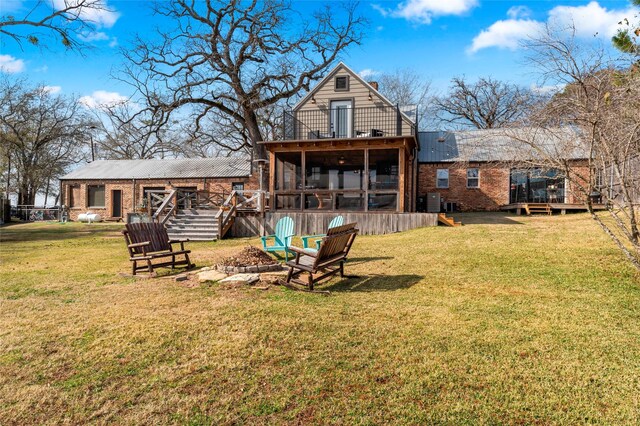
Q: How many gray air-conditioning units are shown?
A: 1